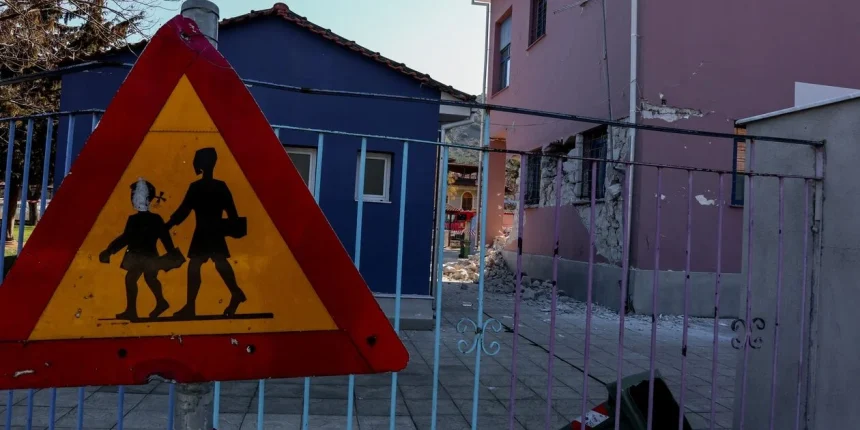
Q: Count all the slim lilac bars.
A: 10